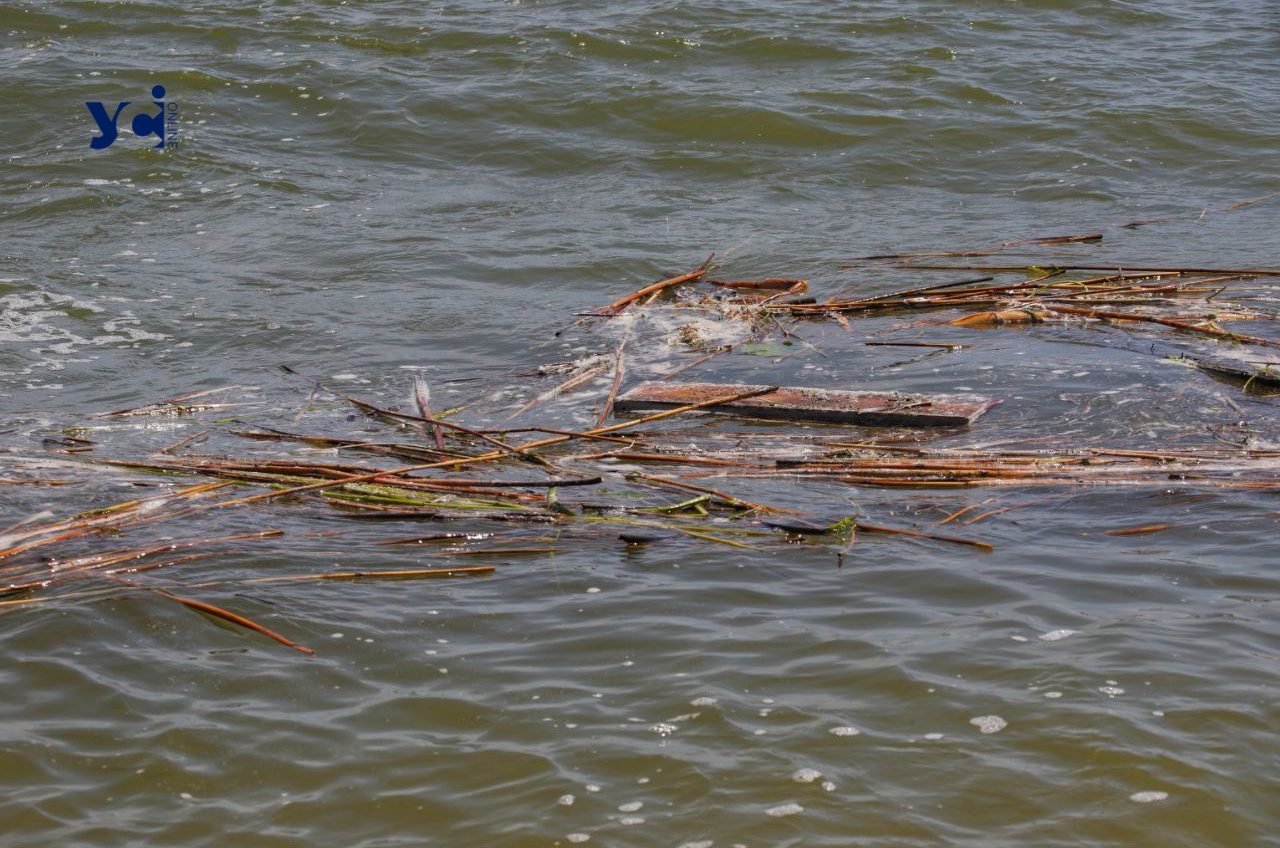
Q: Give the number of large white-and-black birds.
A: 0